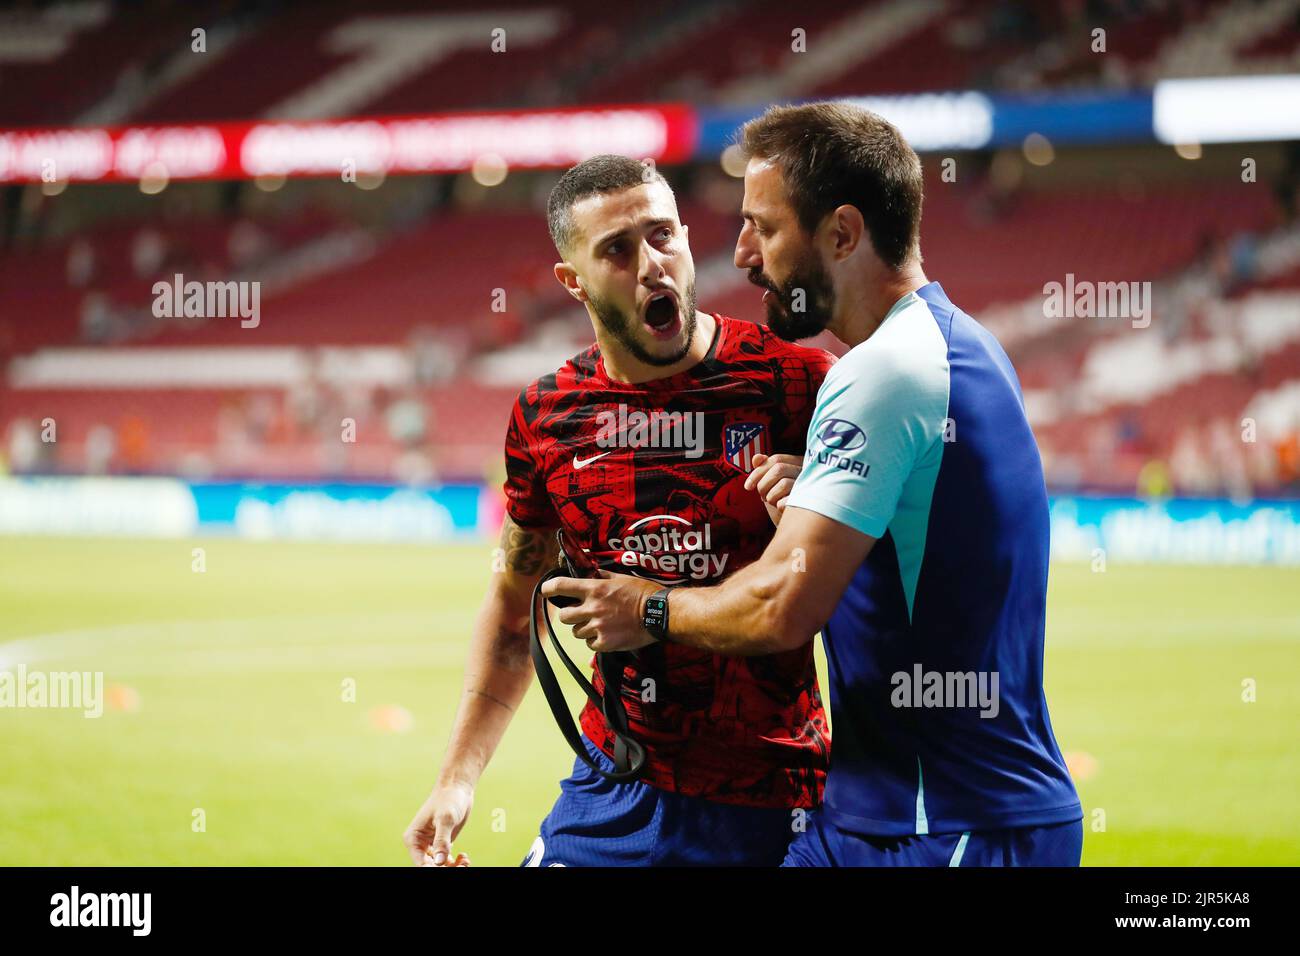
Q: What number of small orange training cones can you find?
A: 3